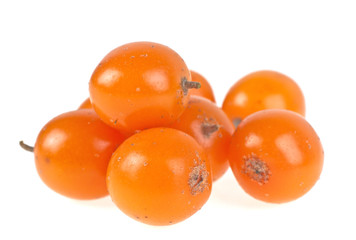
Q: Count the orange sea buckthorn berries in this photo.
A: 8